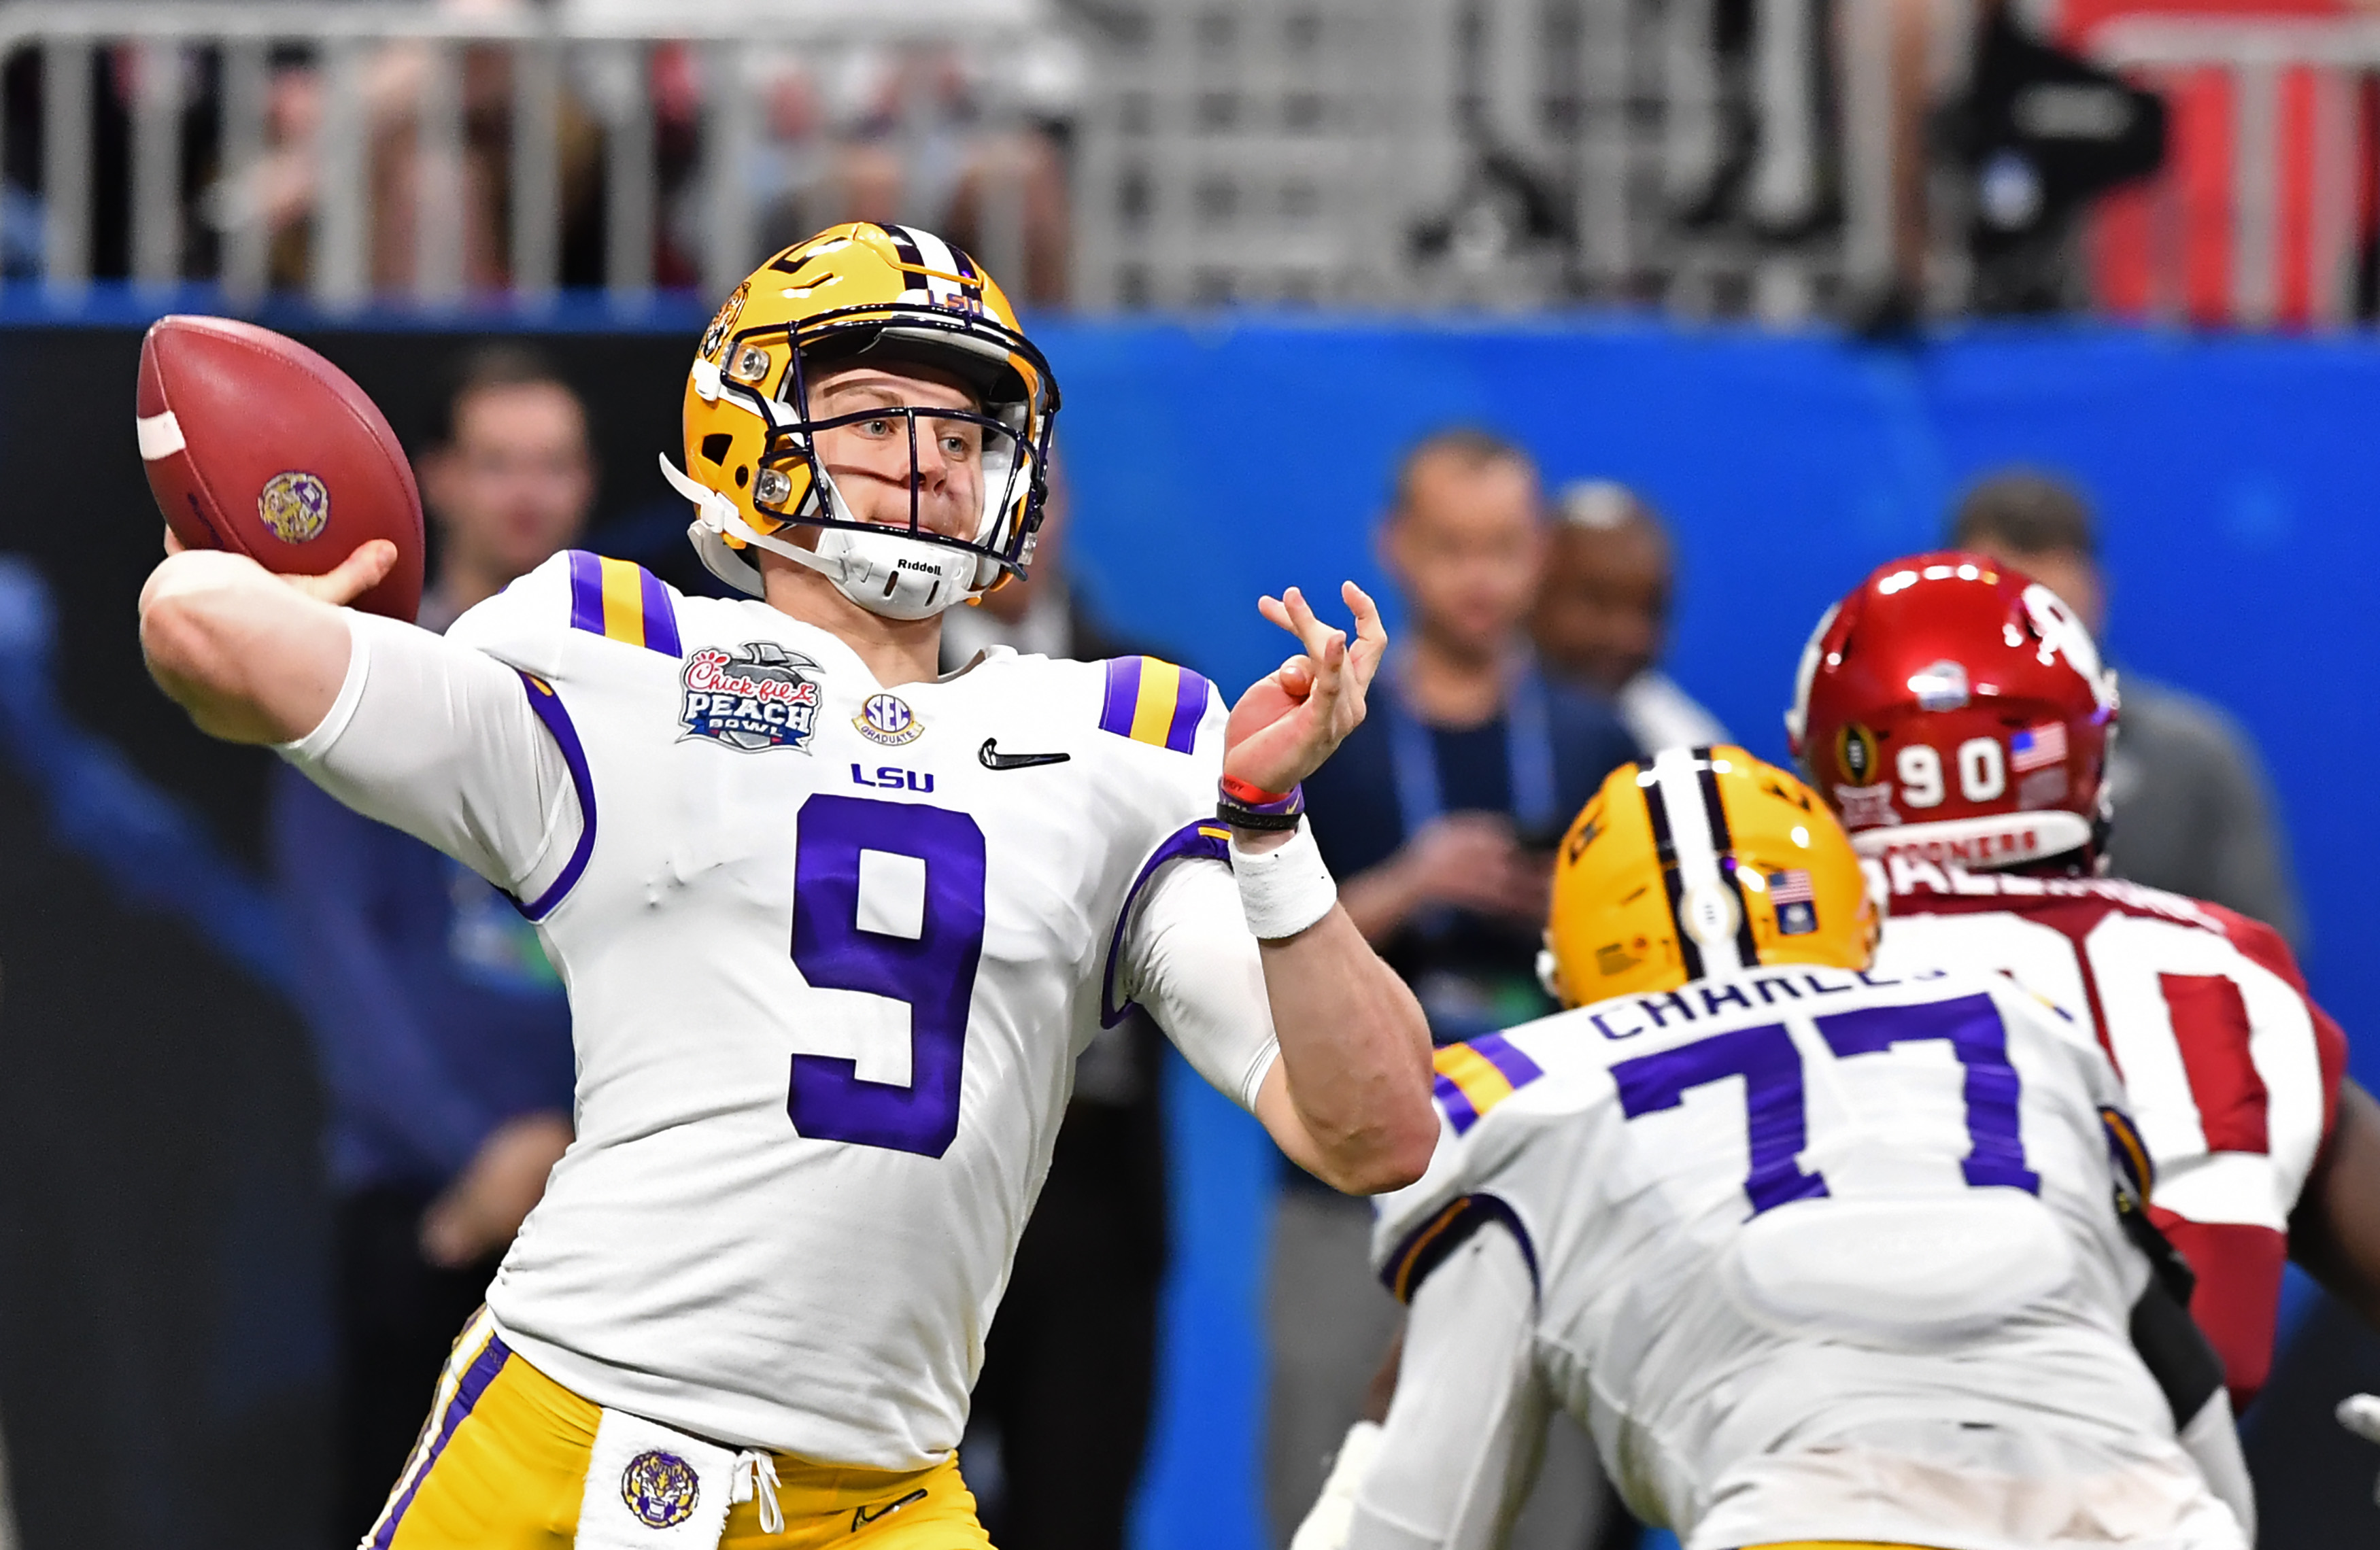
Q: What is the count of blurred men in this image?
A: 5